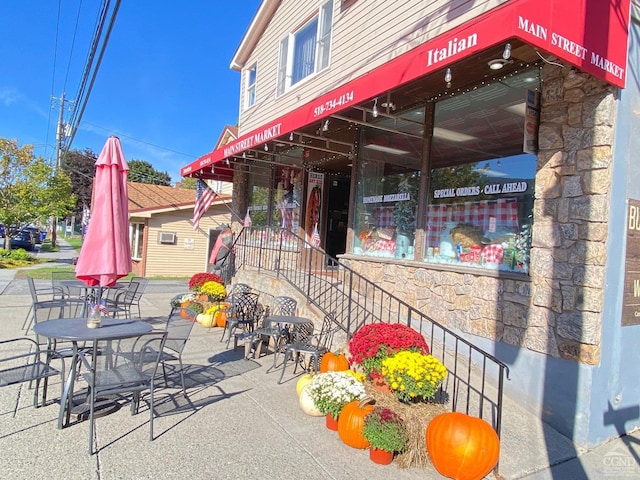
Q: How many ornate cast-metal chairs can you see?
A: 4